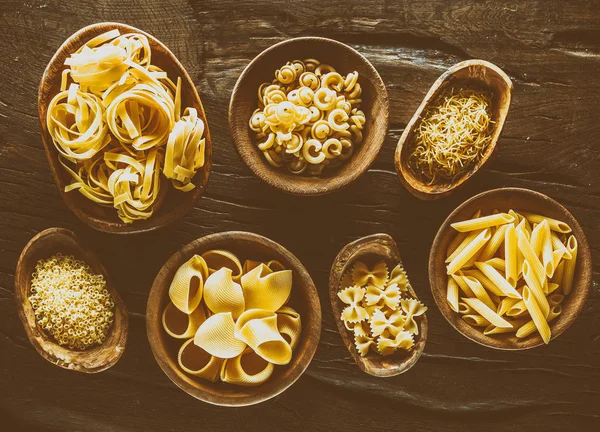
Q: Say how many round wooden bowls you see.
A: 3